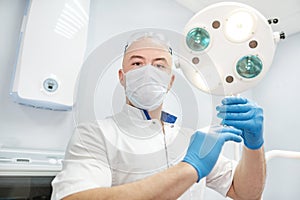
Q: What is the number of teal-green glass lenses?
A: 2